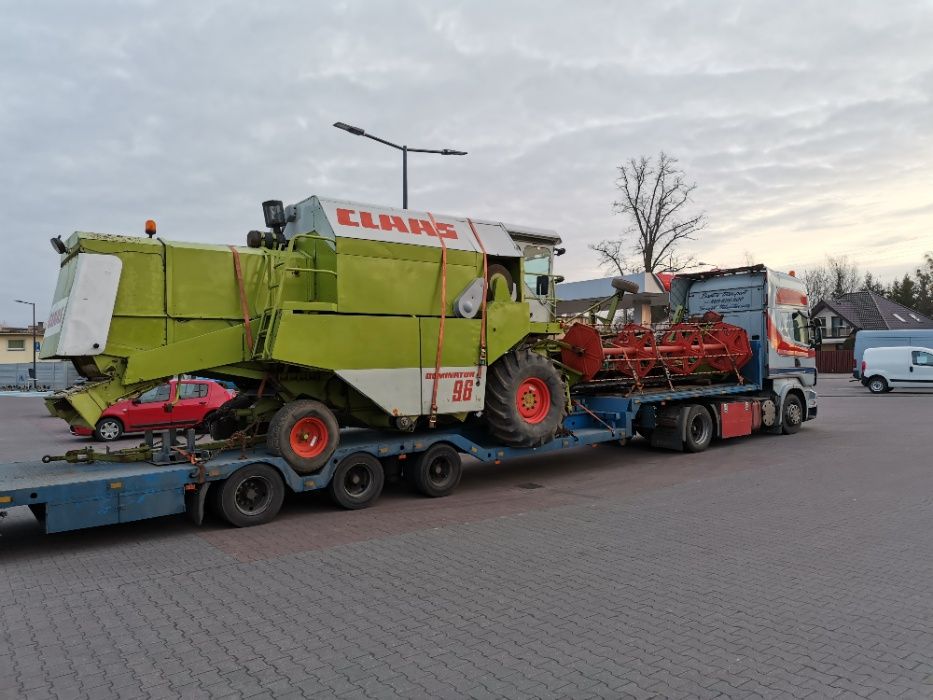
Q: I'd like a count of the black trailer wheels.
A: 3